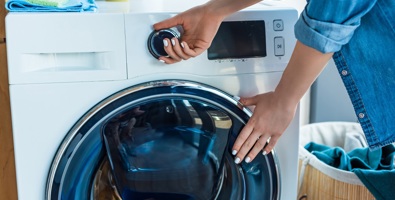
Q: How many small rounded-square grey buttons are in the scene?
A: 2